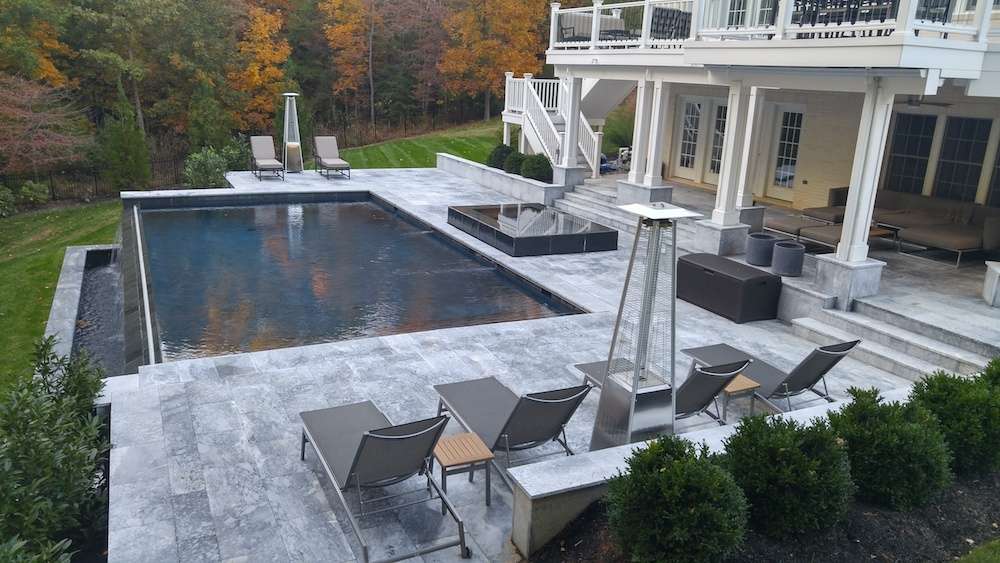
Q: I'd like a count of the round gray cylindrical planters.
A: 2